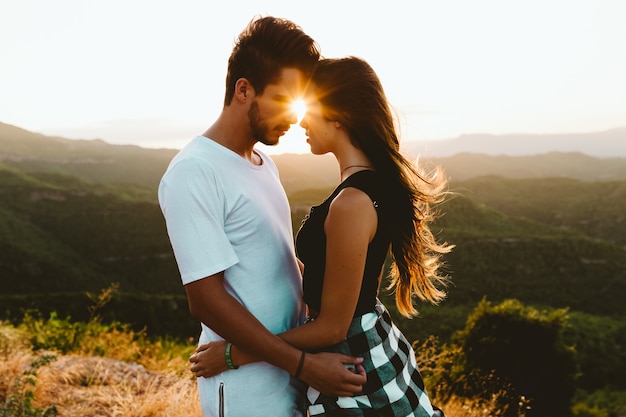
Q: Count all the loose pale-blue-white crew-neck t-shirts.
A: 1